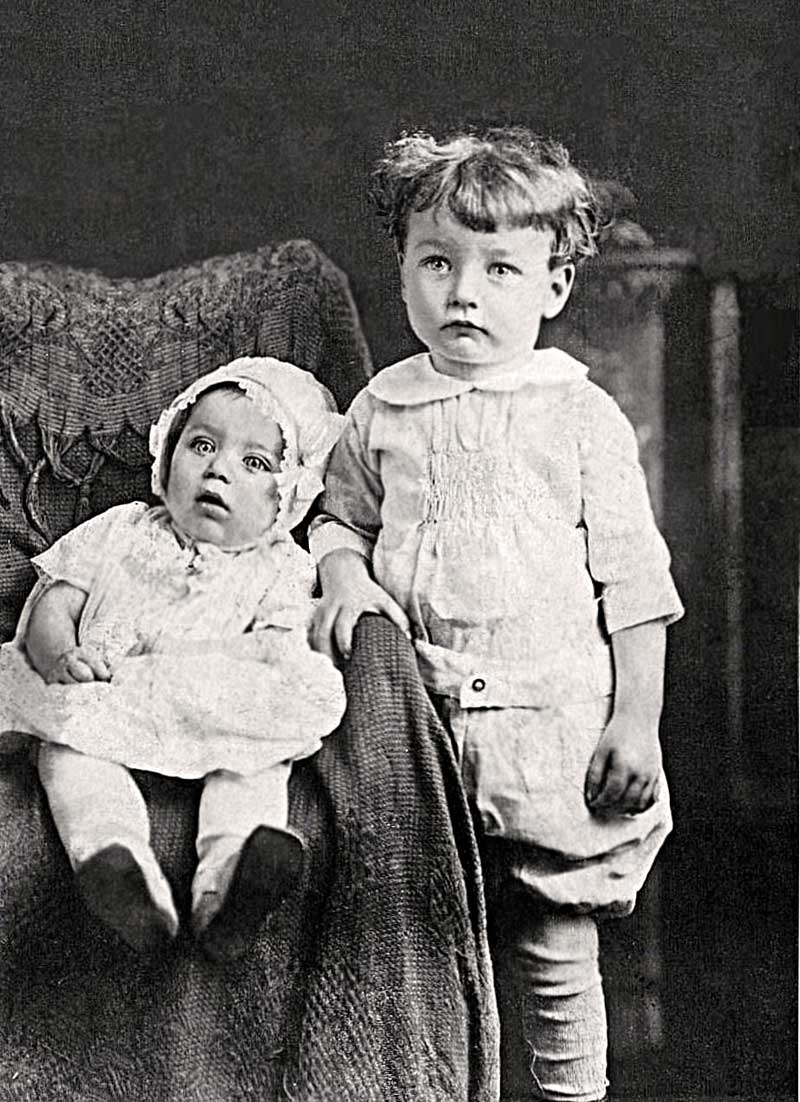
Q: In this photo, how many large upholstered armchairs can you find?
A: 1